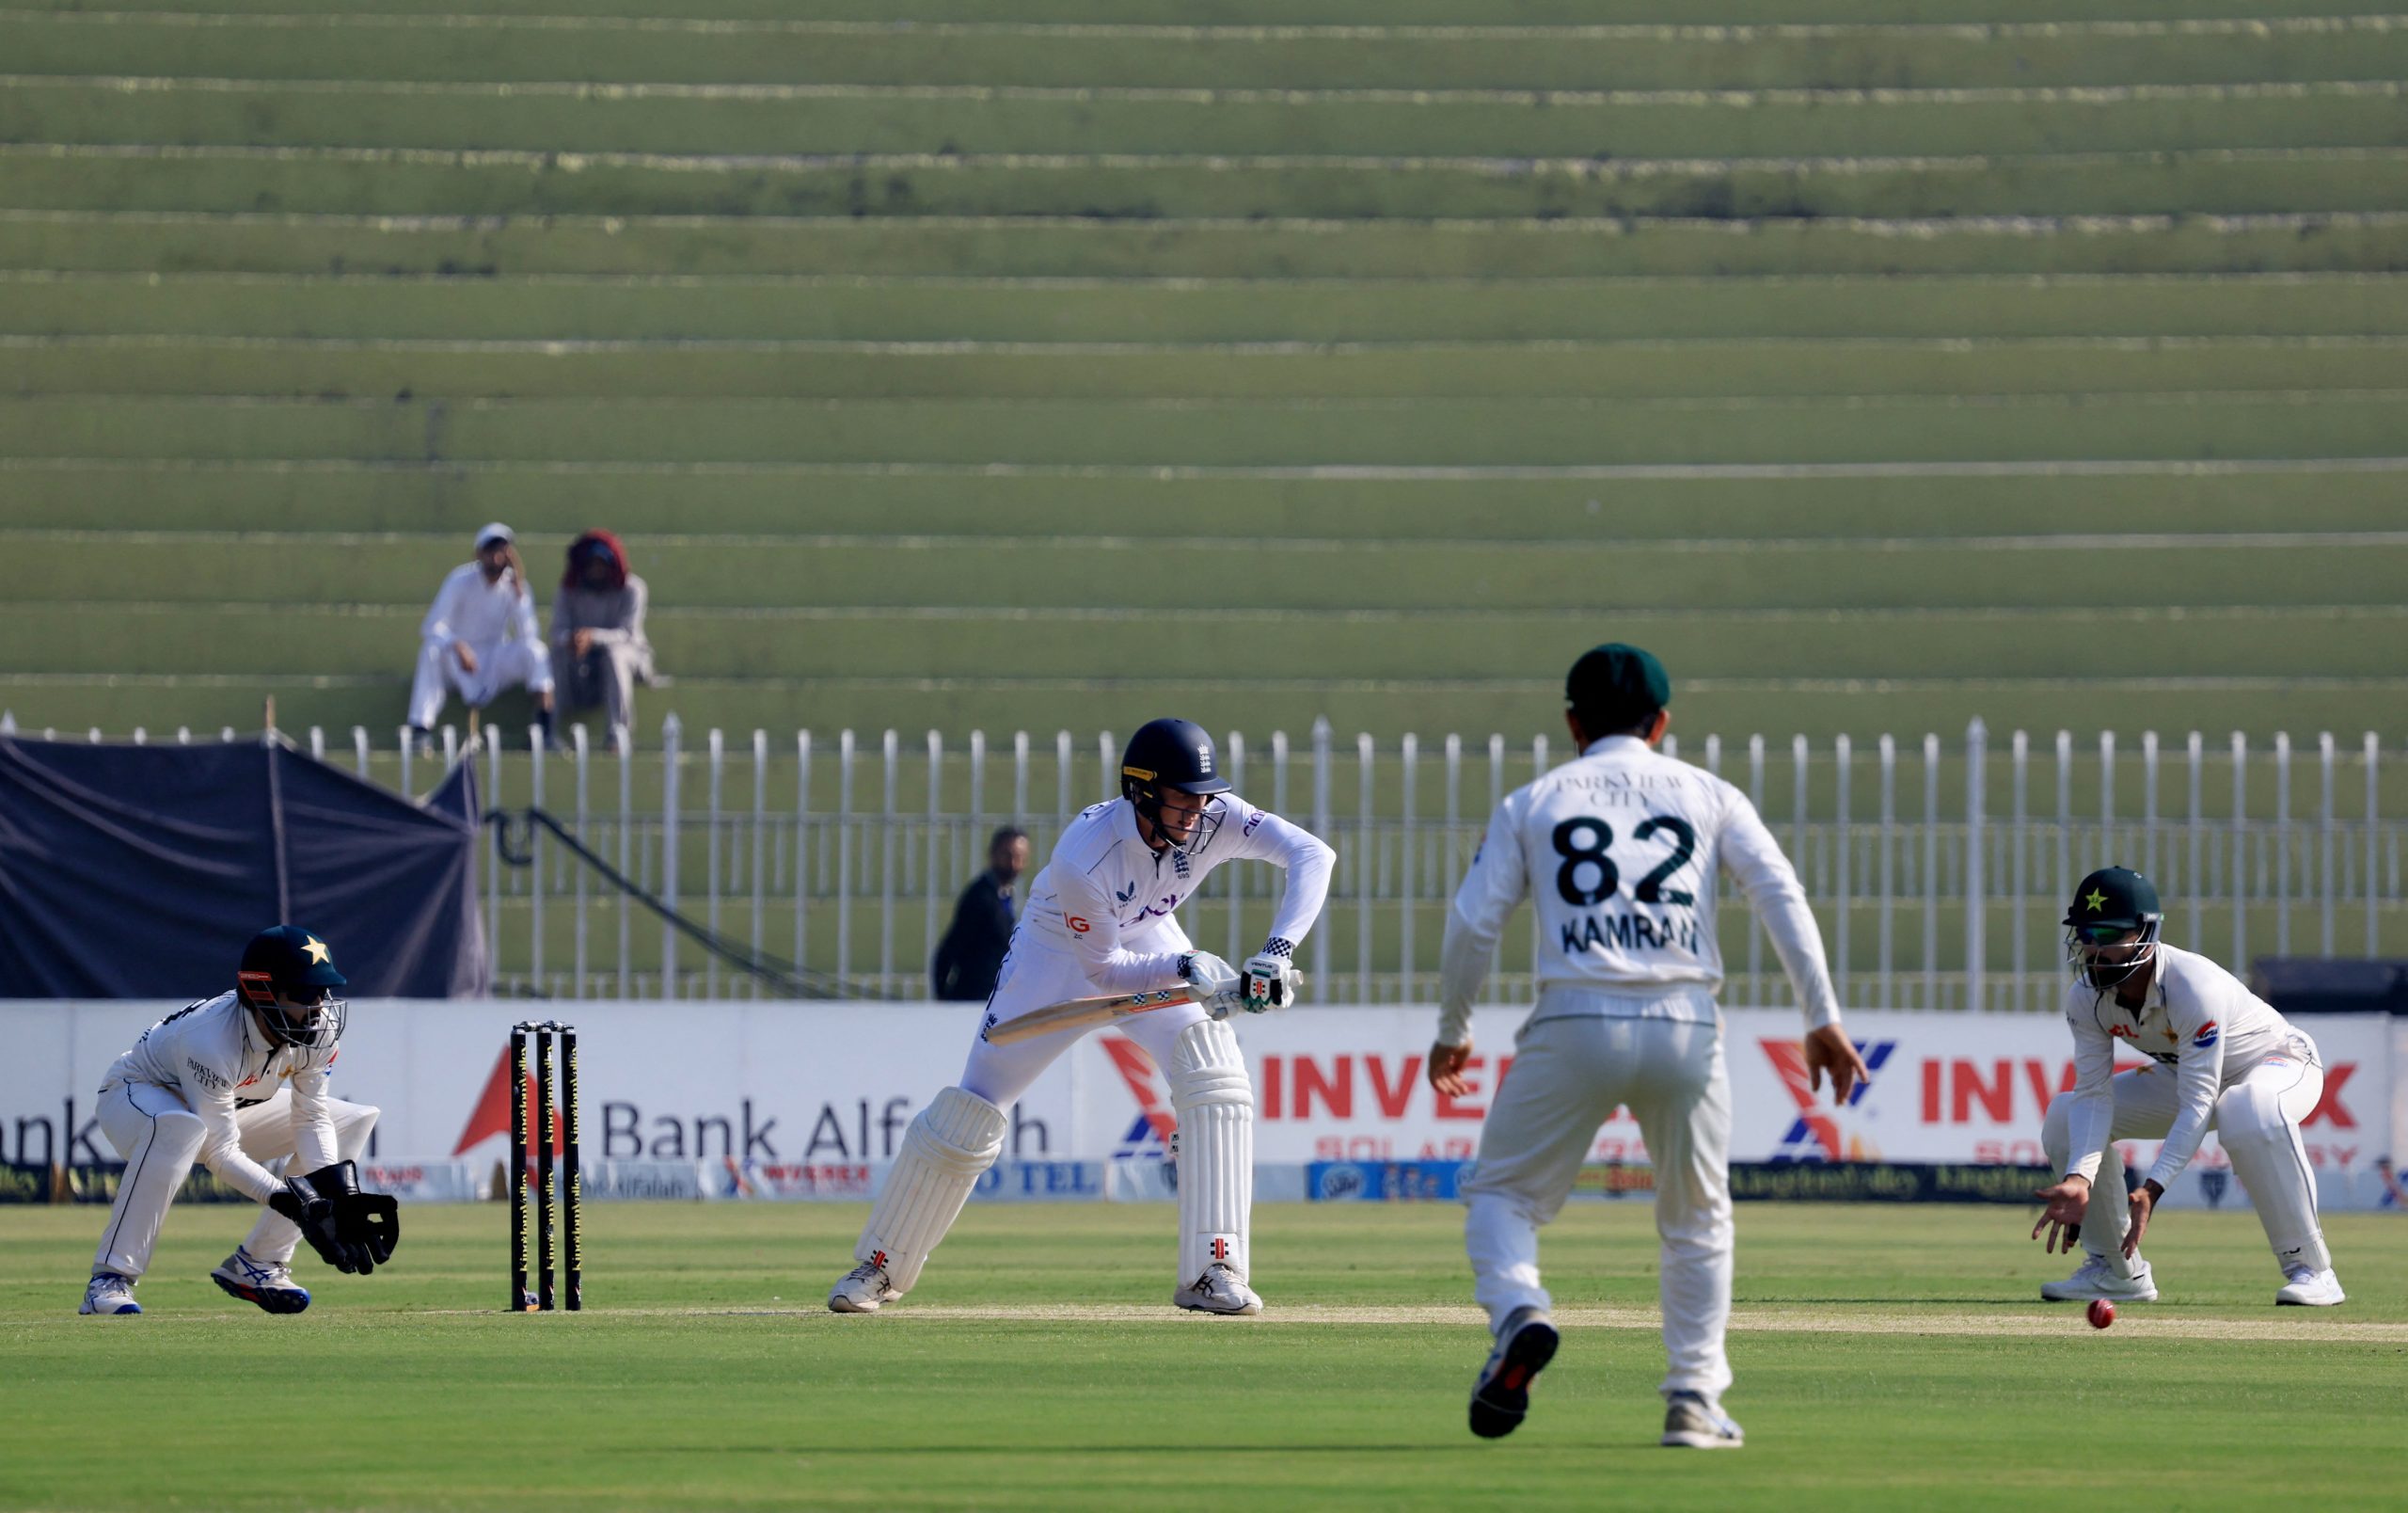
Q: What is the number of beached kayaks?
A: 0